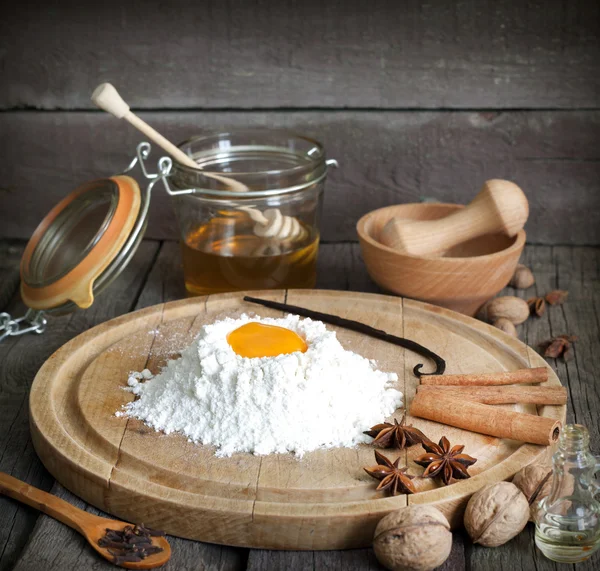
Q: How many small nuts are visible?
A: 3